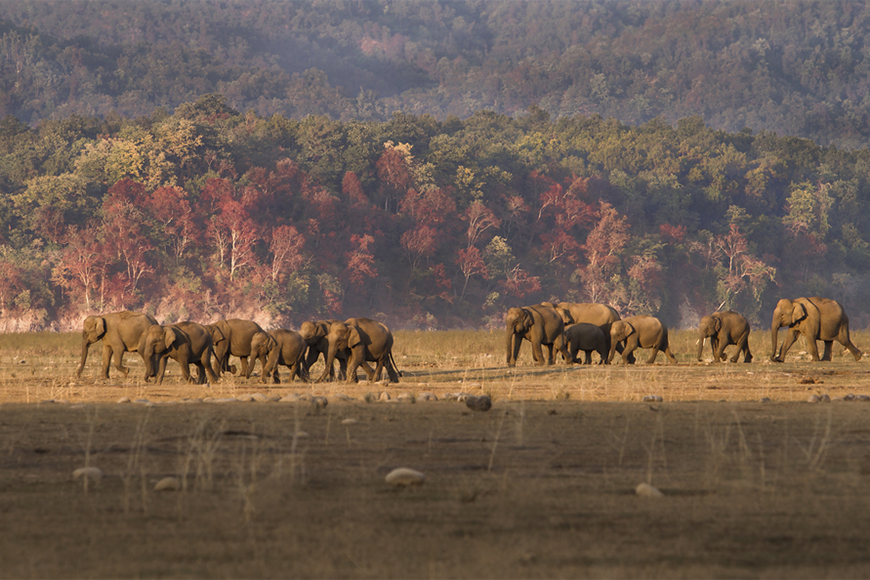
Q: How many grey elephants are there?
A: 12